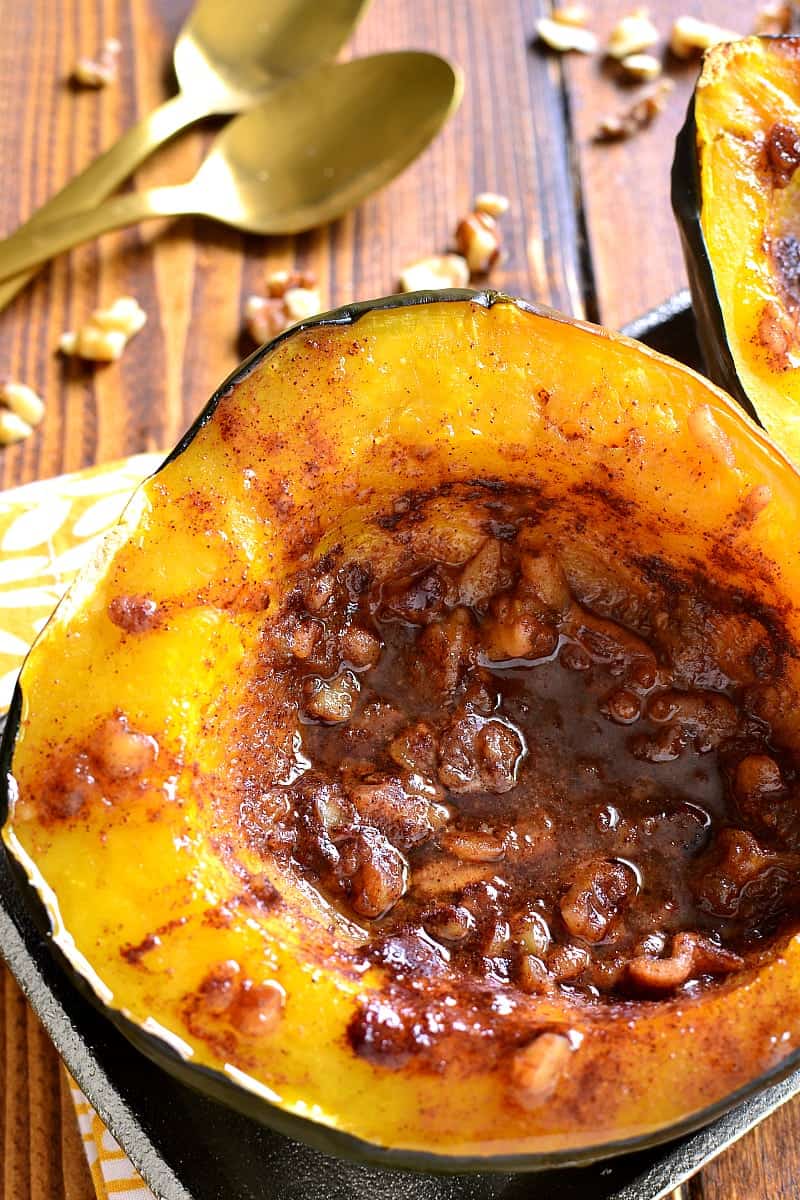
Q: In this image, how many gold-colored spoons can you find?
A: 2